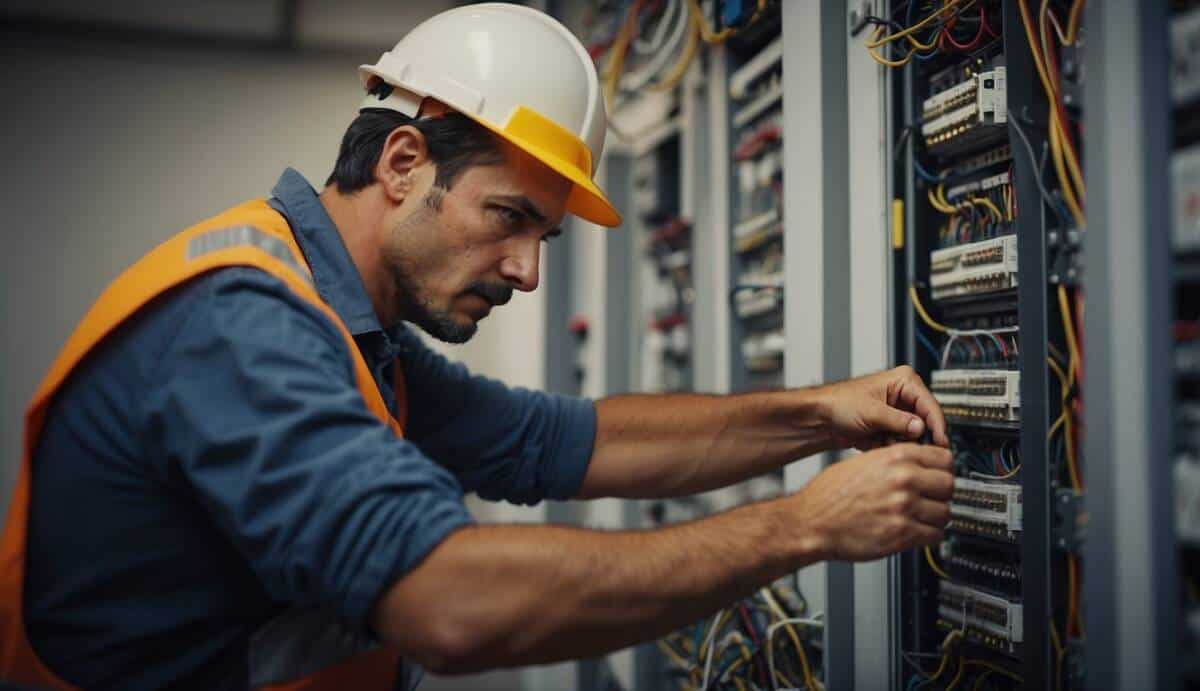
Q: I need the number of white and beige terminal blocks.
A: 5